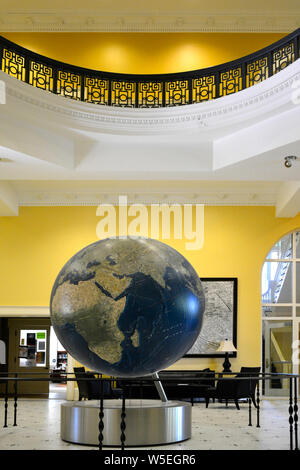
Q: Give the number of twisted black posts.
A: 8